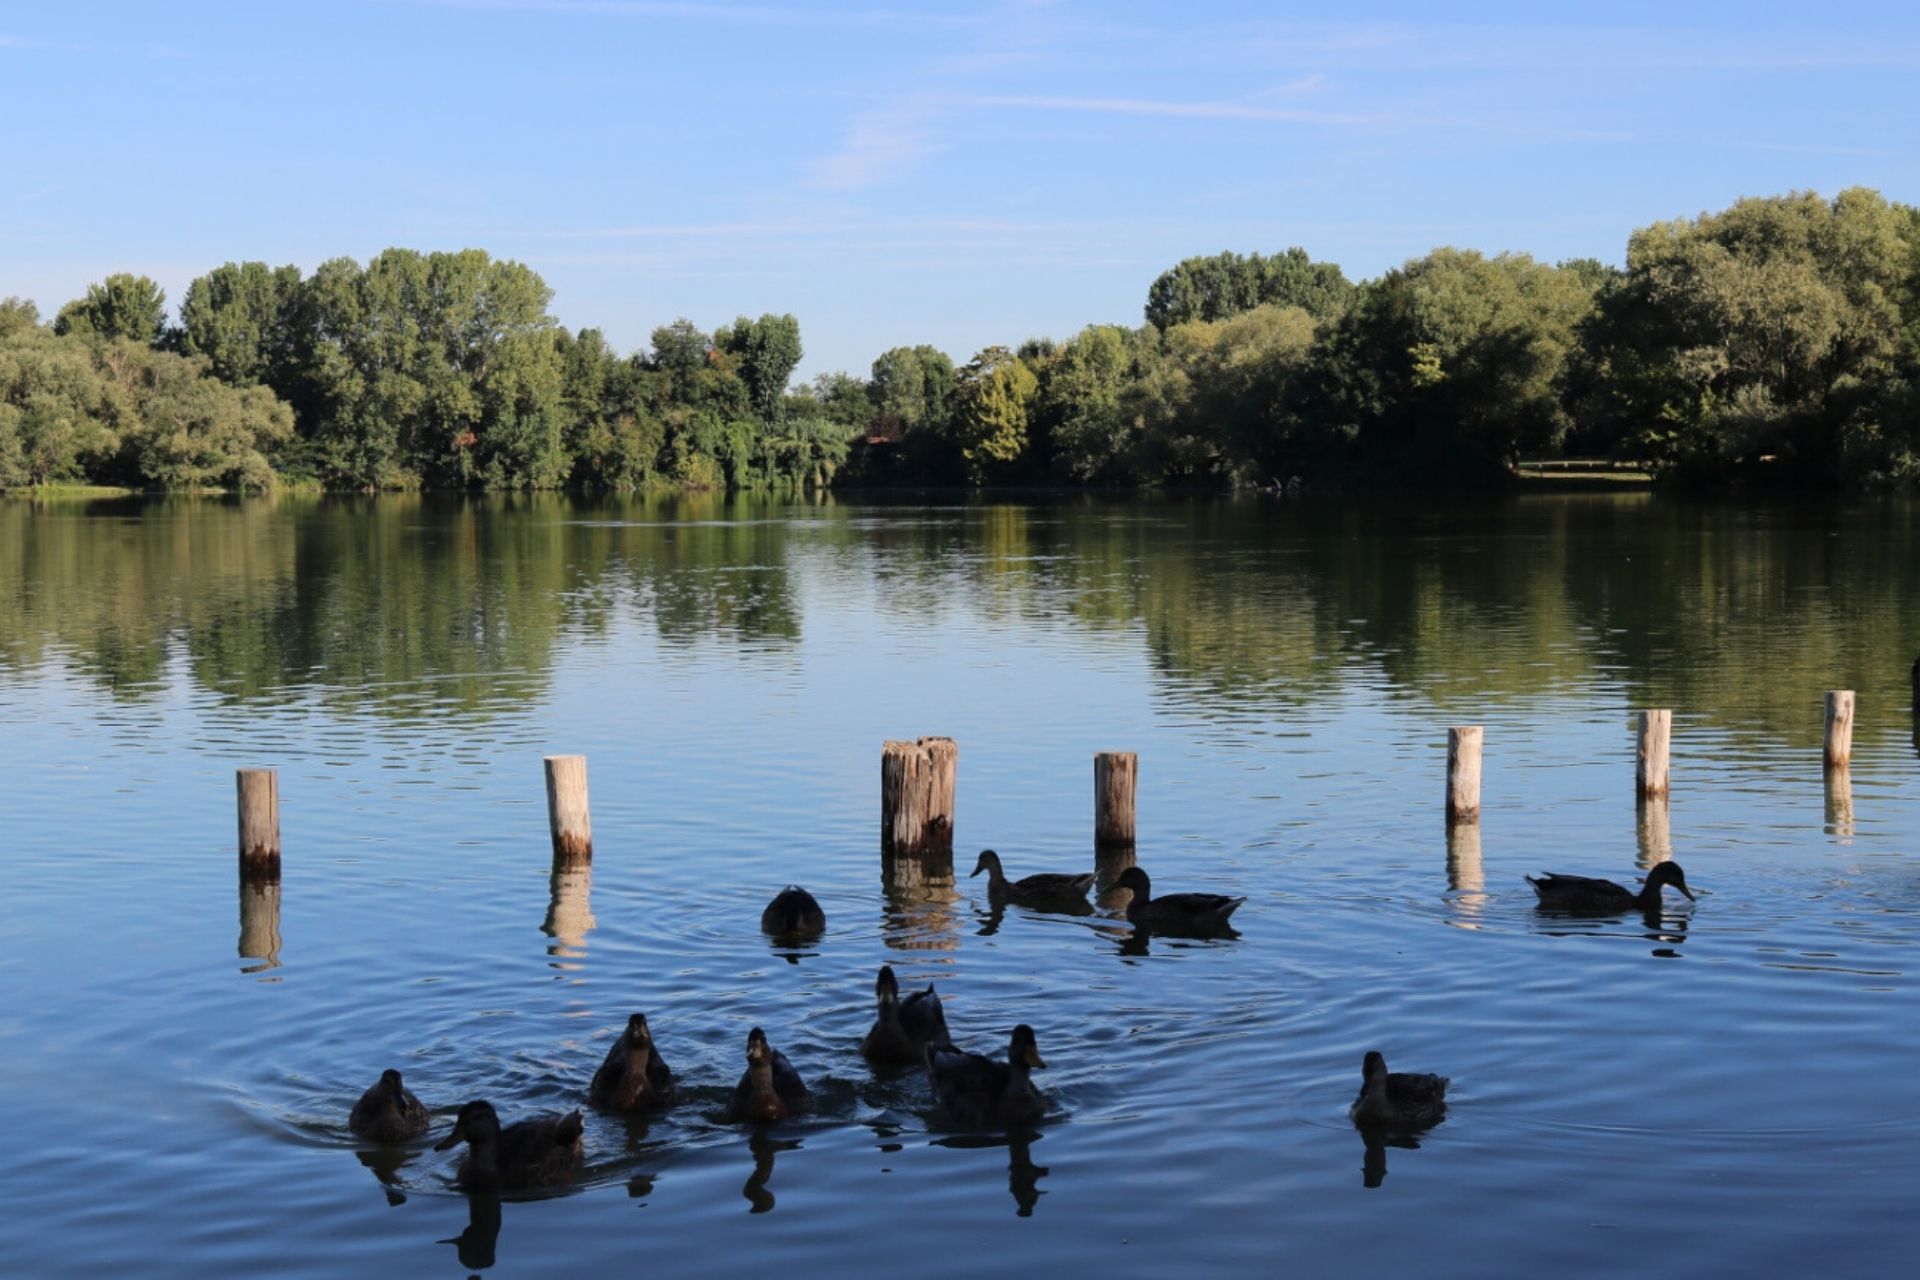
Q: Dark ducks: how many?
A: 11